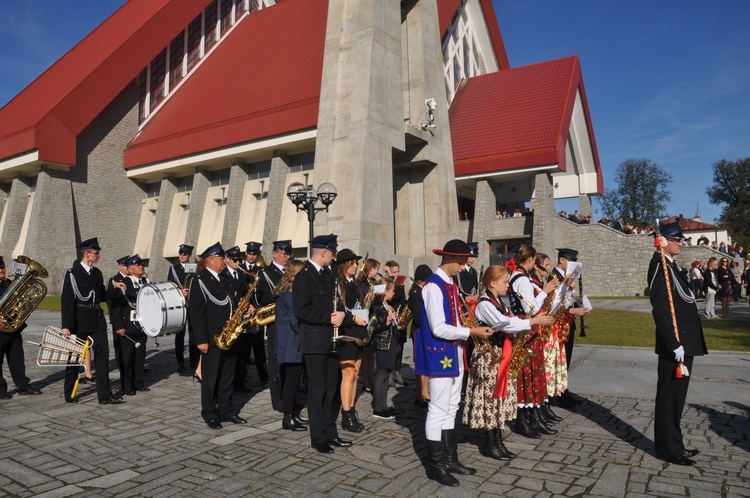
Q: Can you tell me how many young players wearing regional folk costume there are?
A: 4